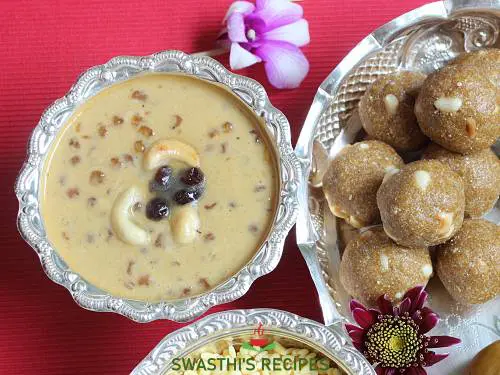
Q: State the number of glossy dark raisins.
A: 4